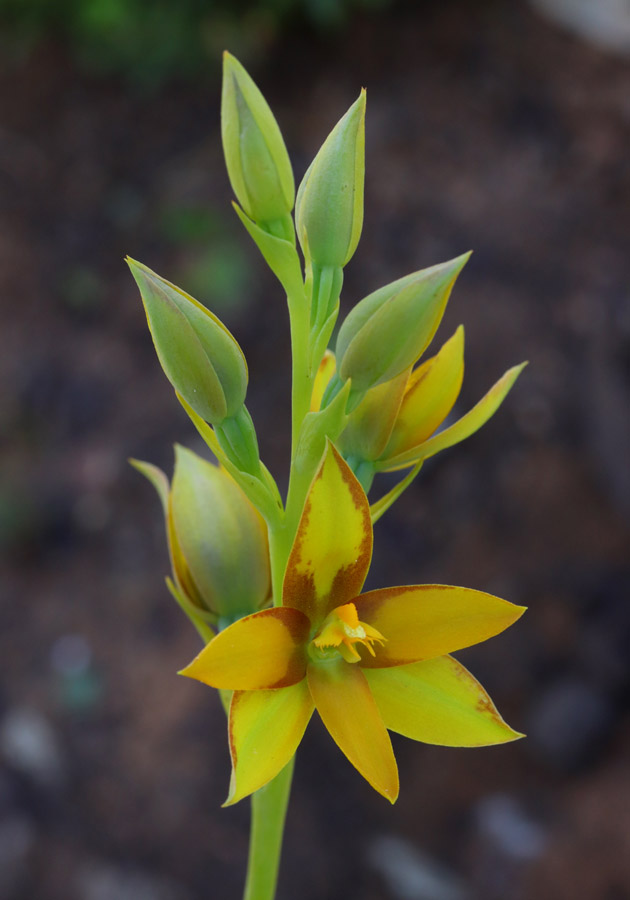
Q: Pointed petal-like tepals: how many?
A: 6